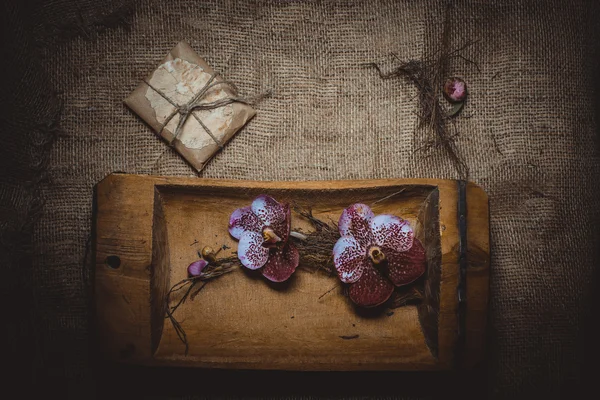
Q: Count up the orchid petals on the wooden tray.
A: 10